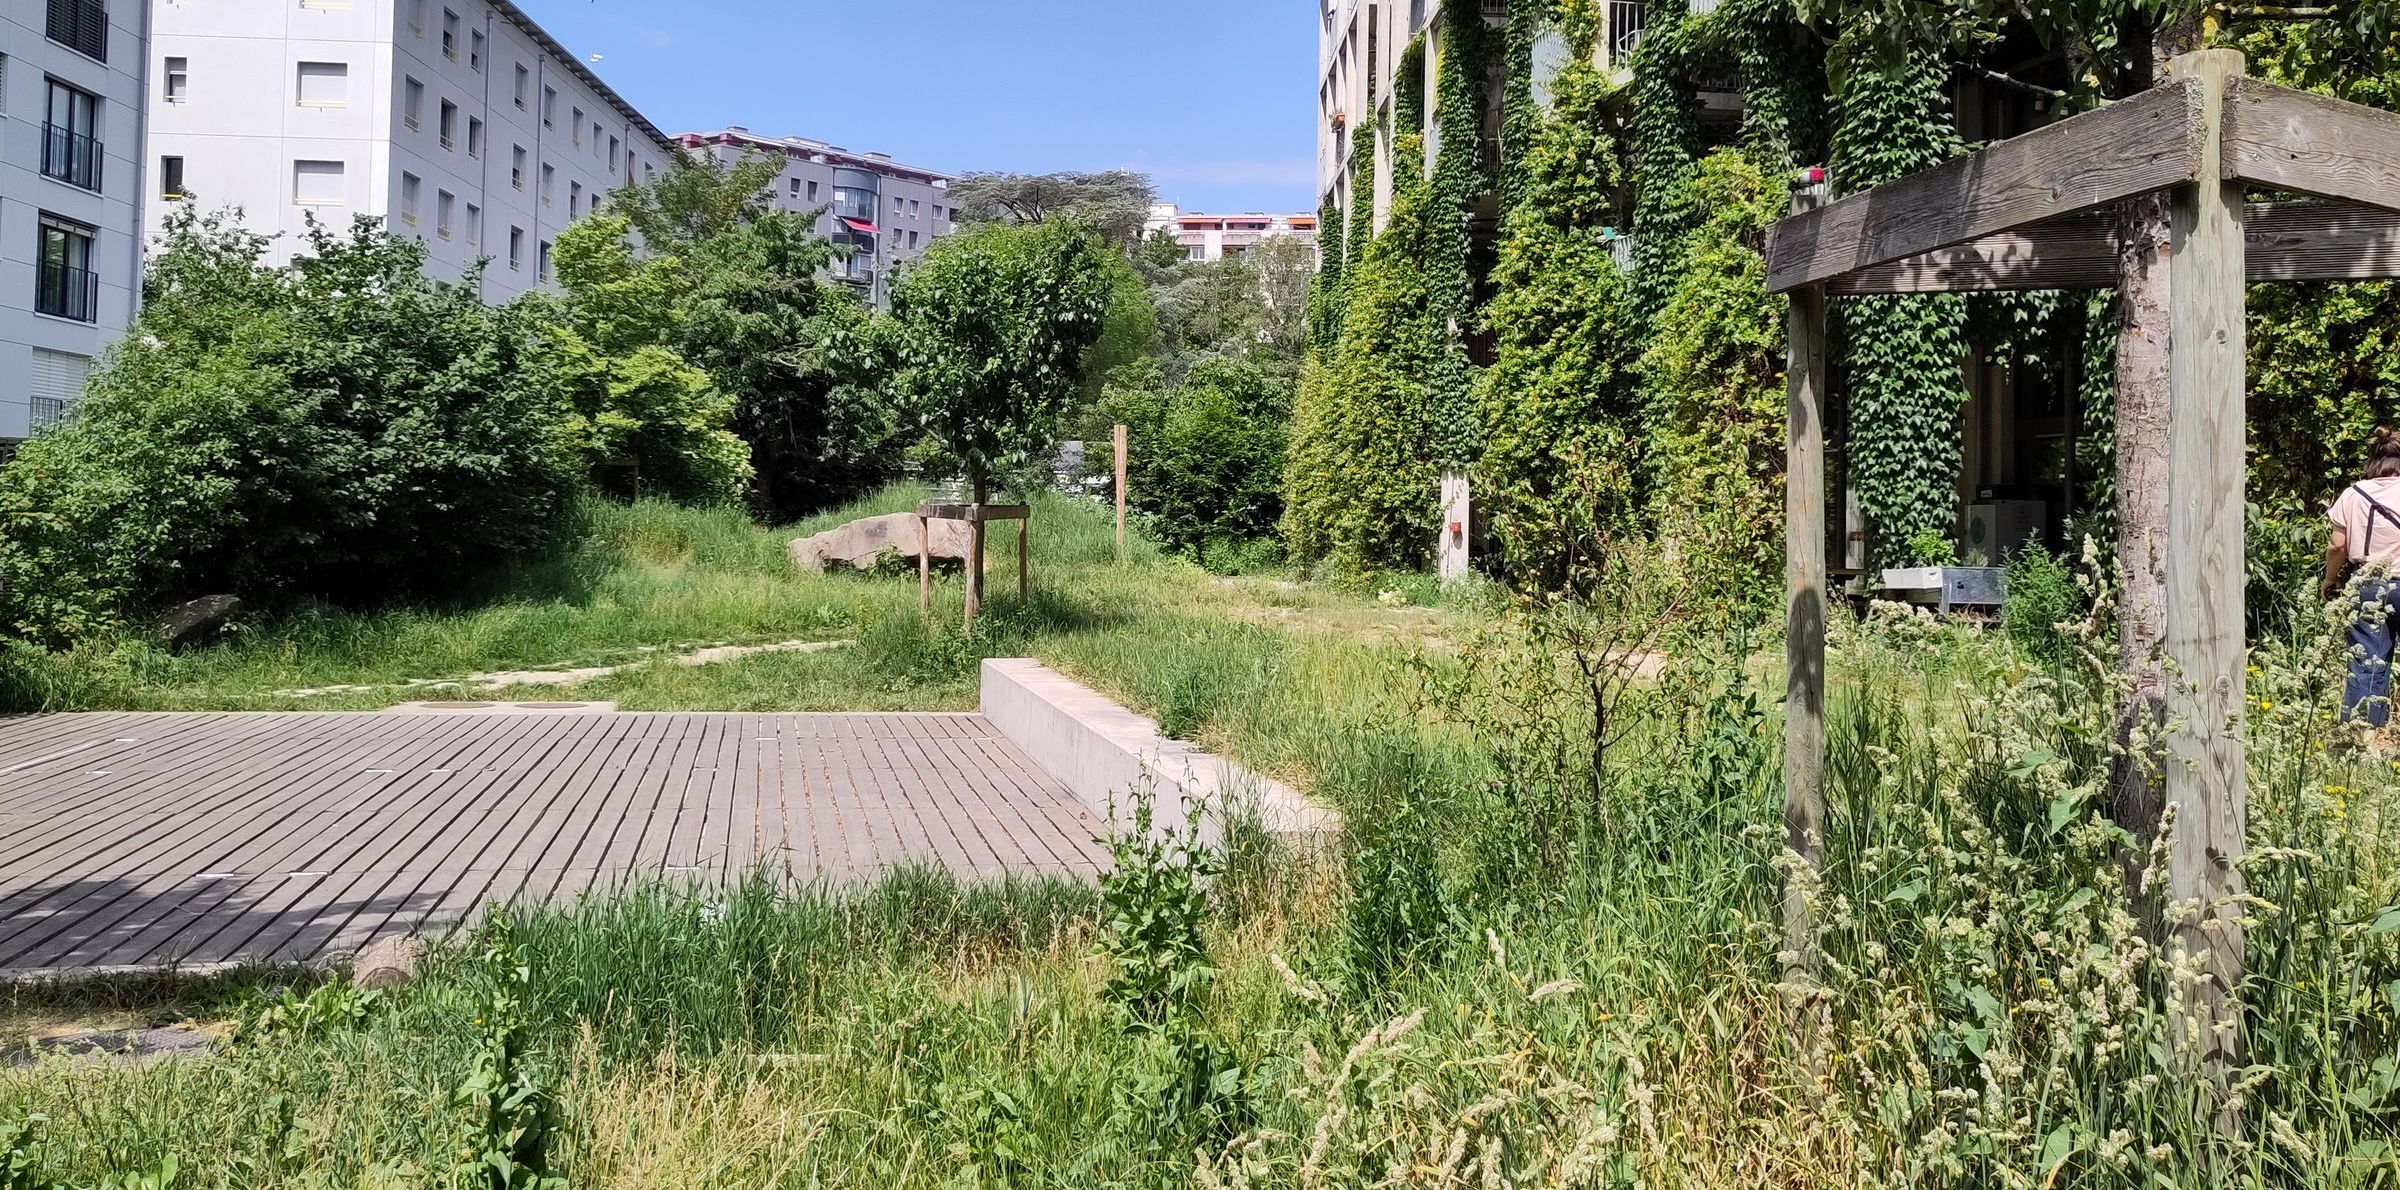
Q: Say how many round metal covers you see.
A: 2